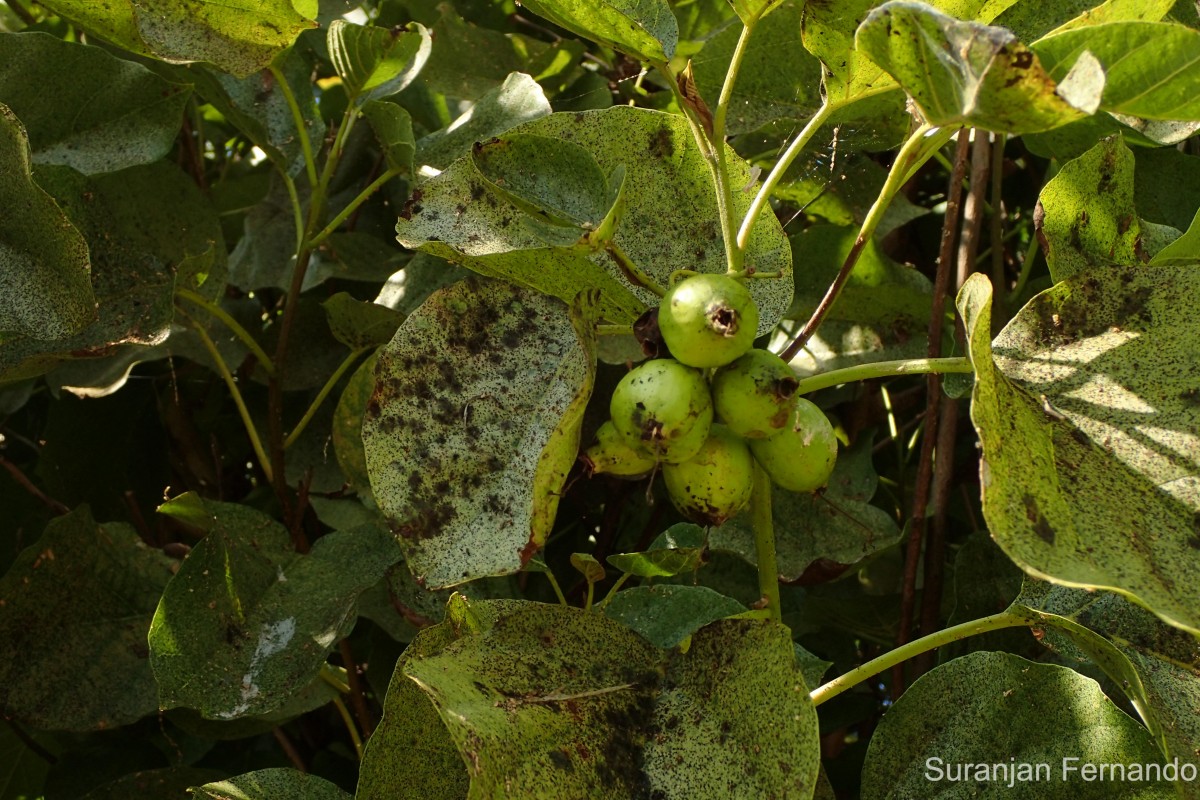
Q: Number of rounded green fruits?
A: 6